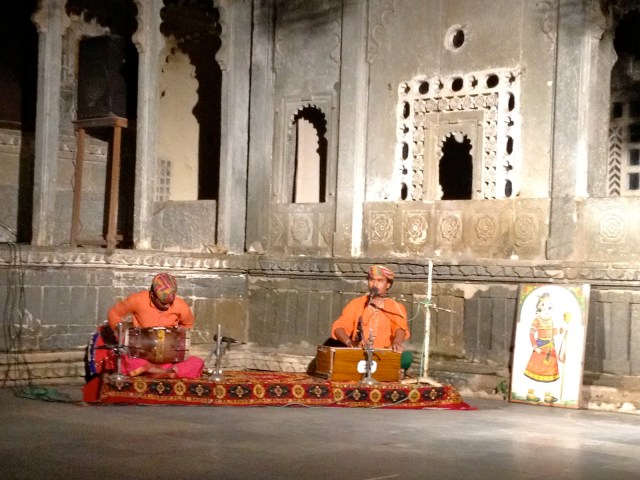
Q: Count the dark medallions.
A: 9